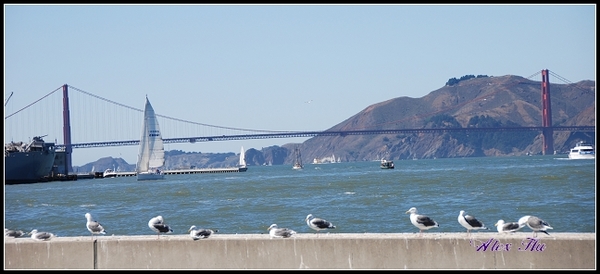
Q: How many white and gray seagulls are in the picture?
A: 11